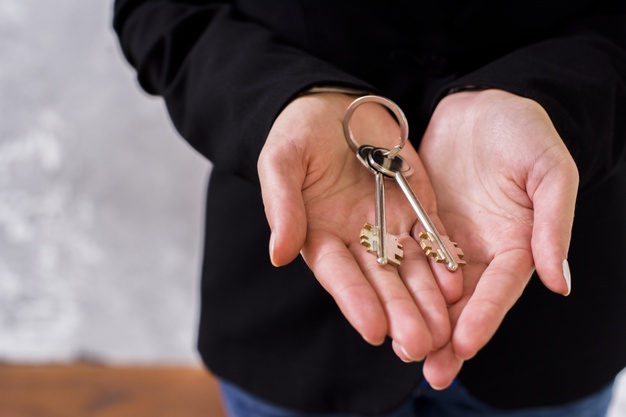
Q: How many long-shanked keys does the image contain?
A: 2